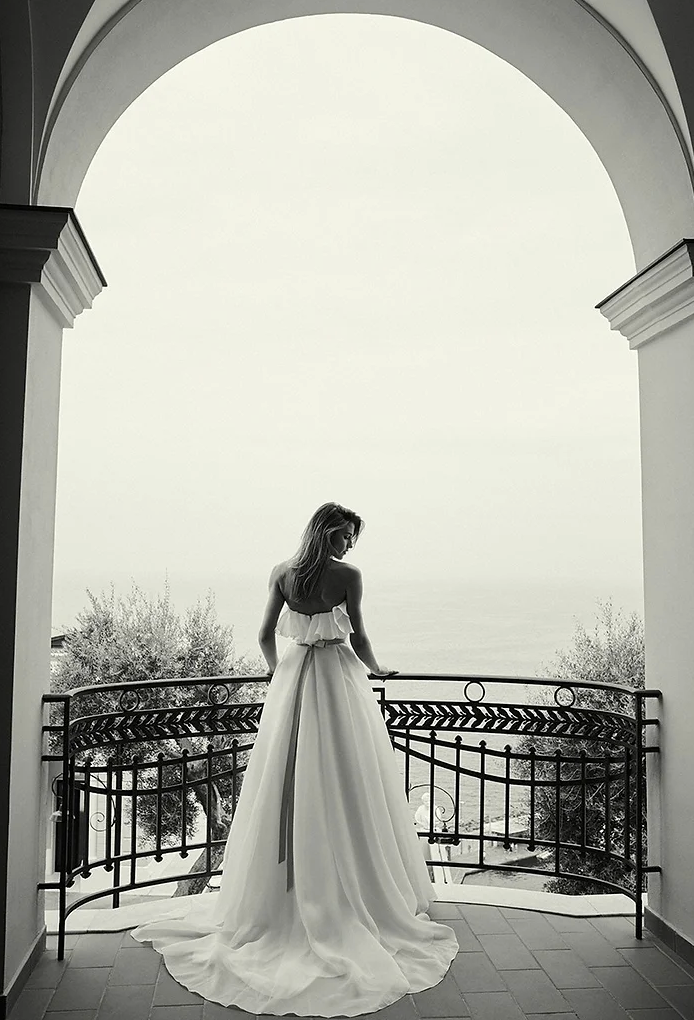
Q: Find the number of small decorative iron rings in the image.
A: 4